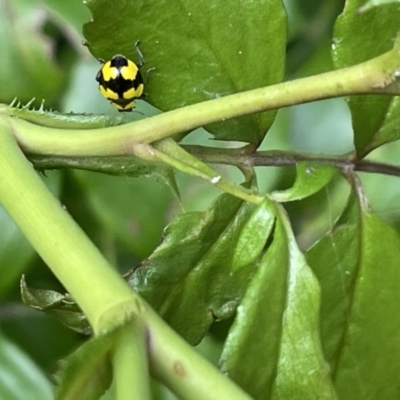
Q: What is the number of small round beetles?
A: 1